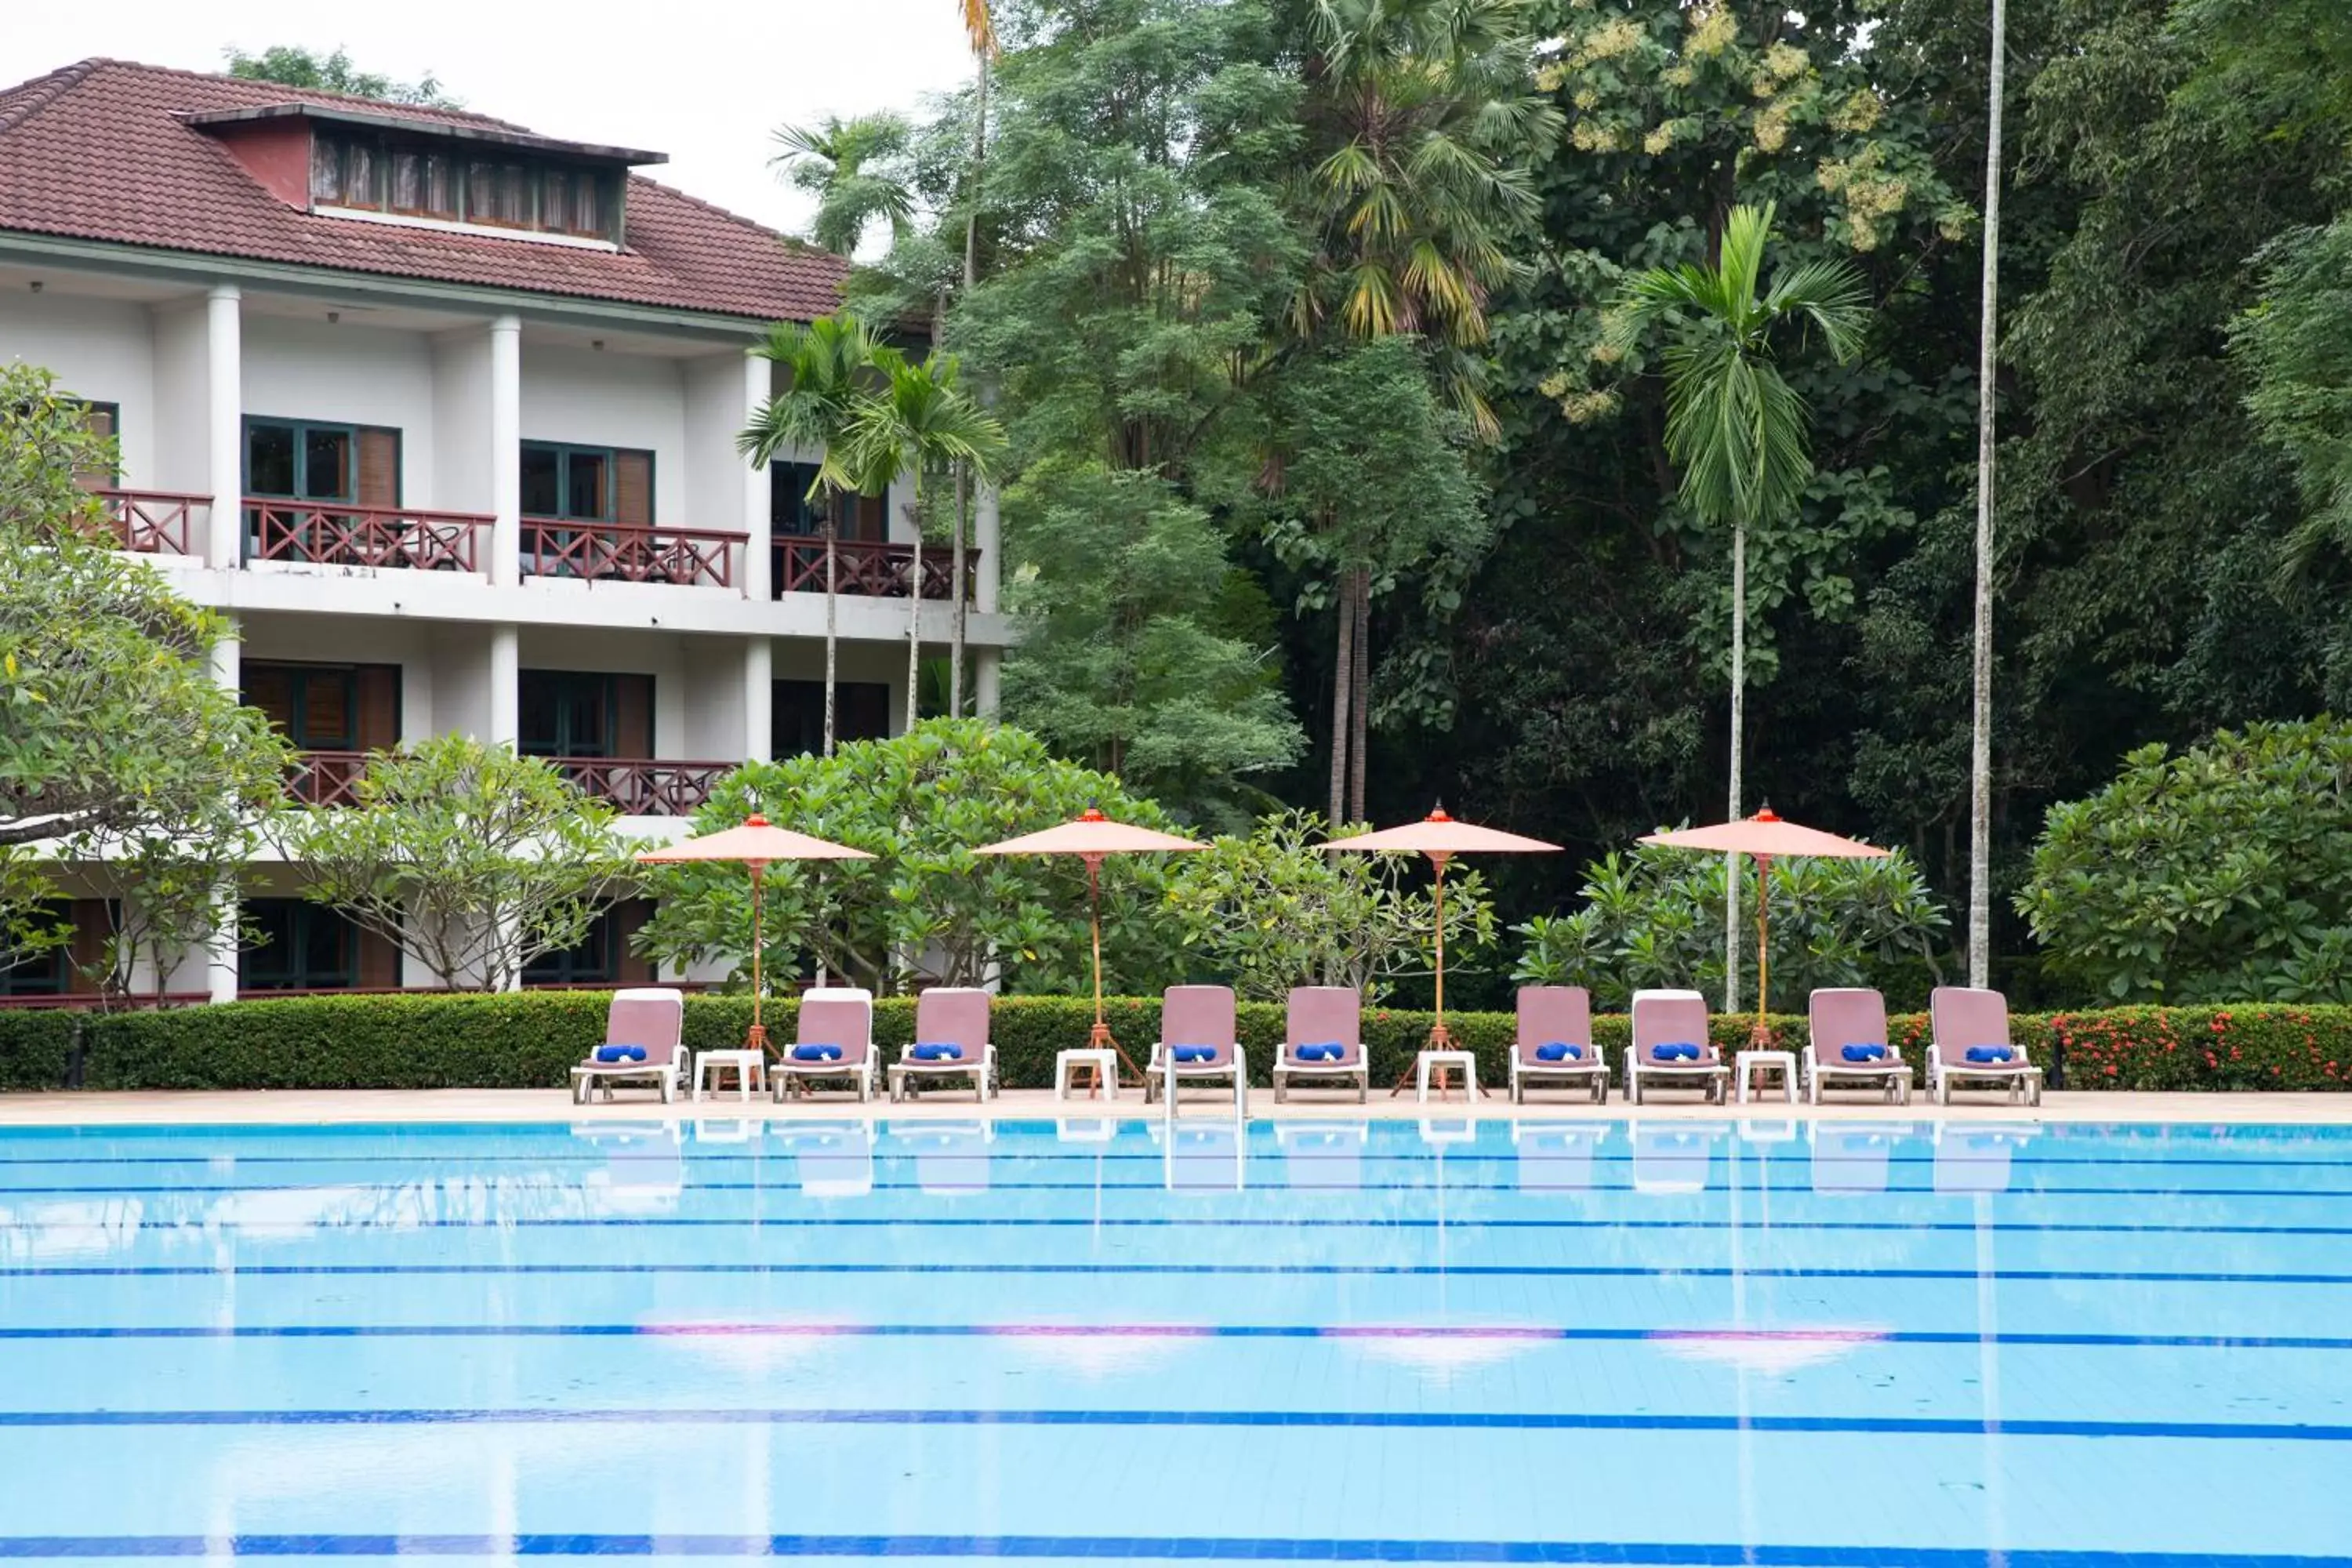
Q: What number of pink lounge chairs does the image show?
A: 9